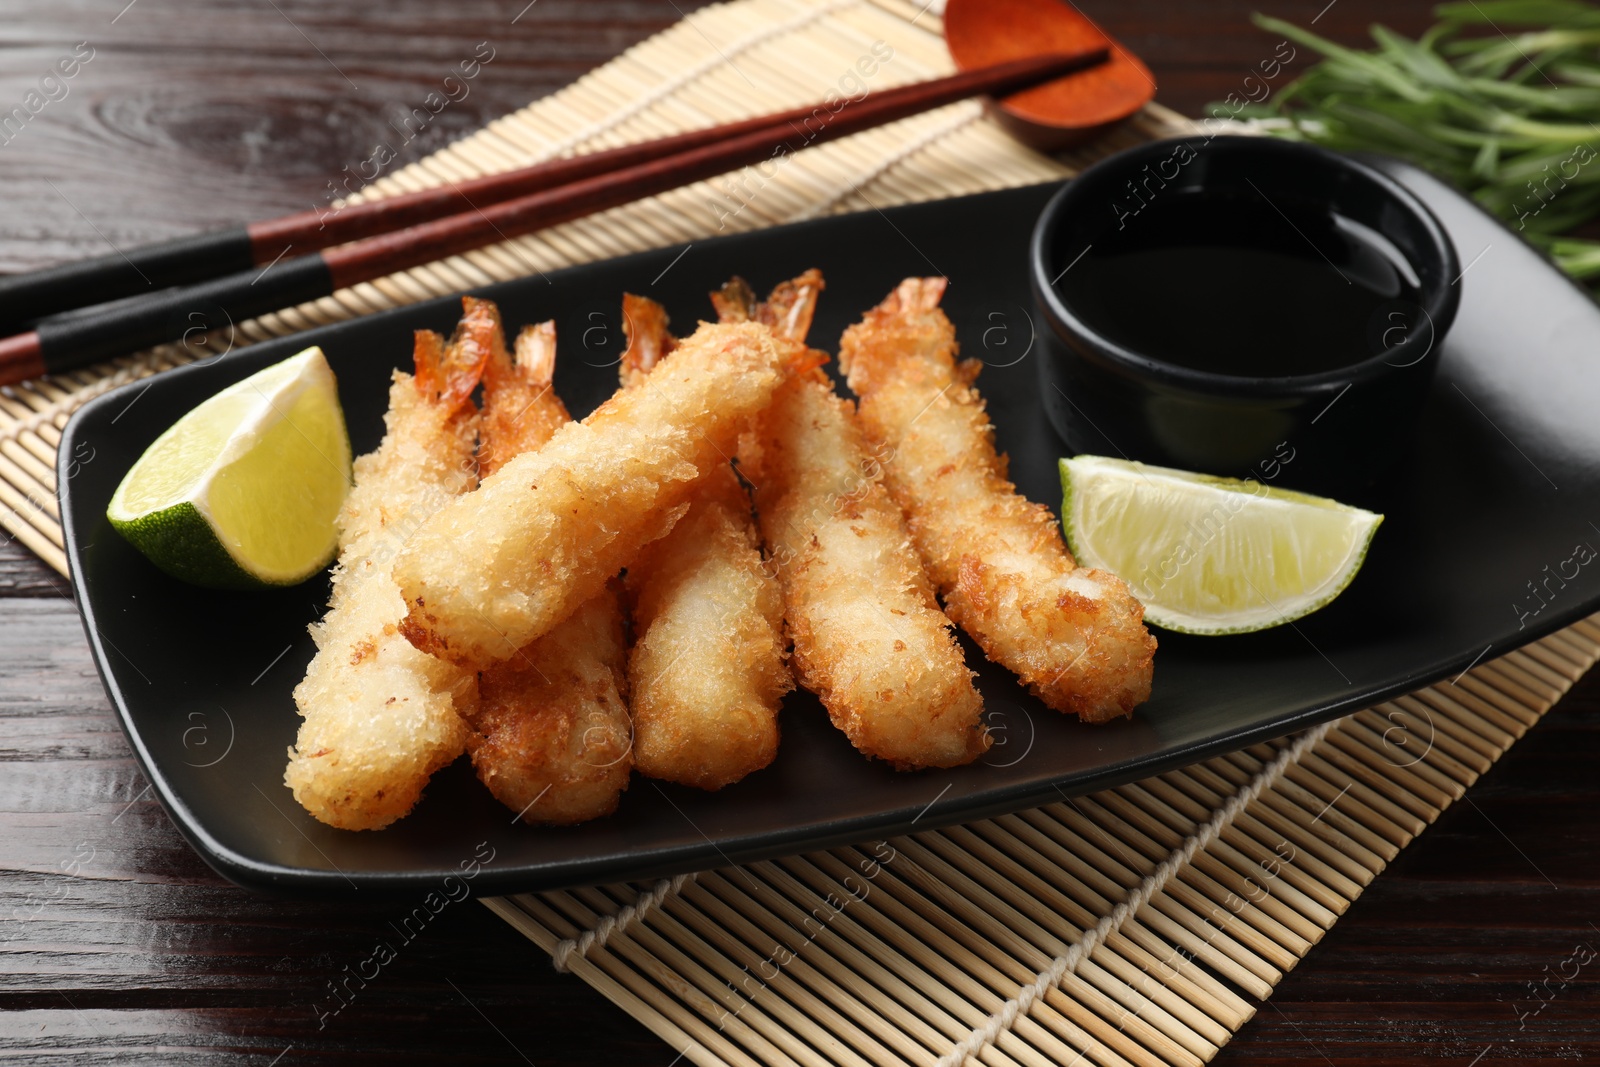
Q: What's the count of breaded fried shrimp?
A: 6